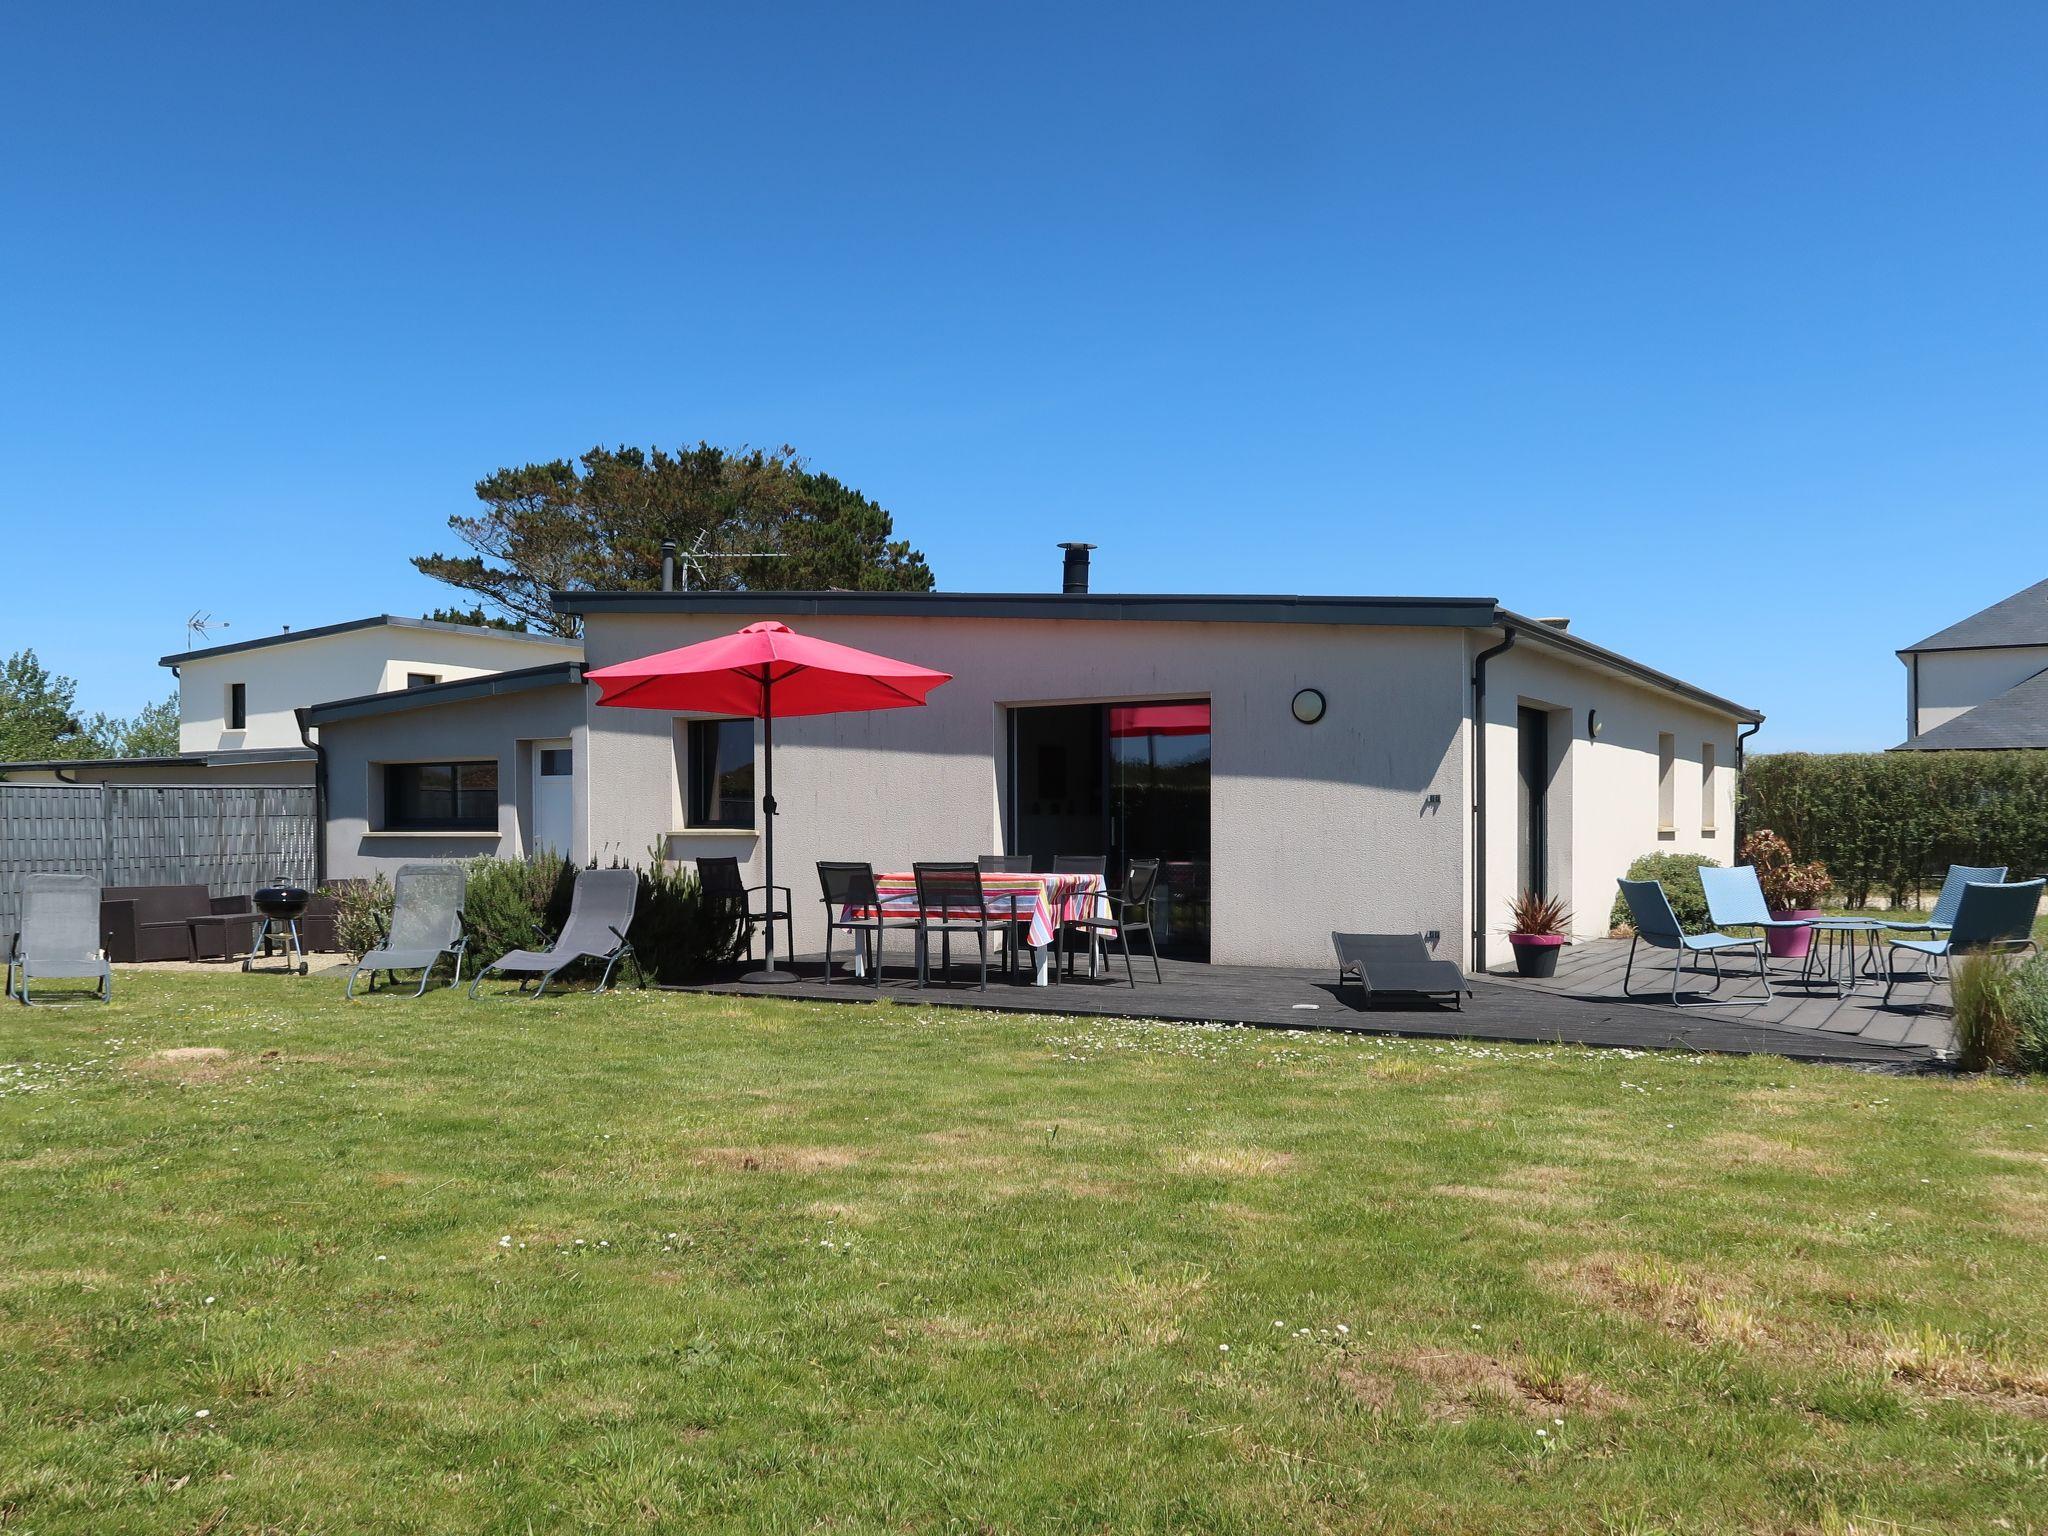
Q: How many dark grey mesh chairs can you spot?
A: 6